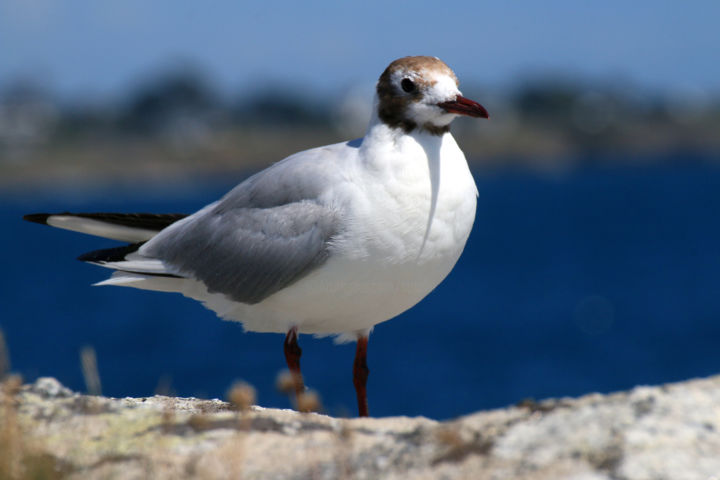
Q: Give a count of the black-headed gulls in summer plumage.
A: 1